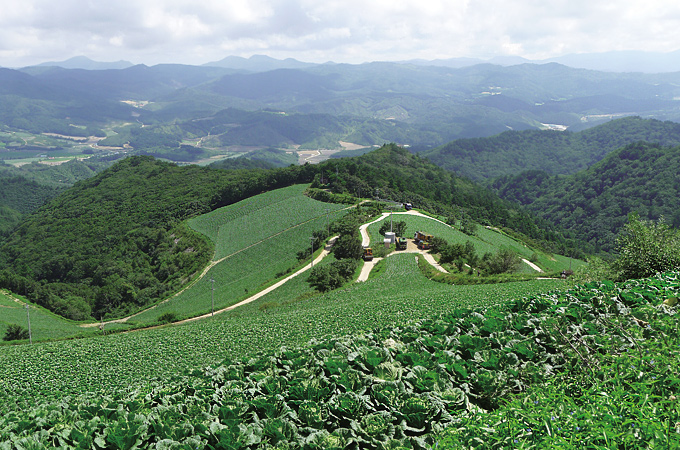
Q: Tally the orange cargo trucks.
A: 2